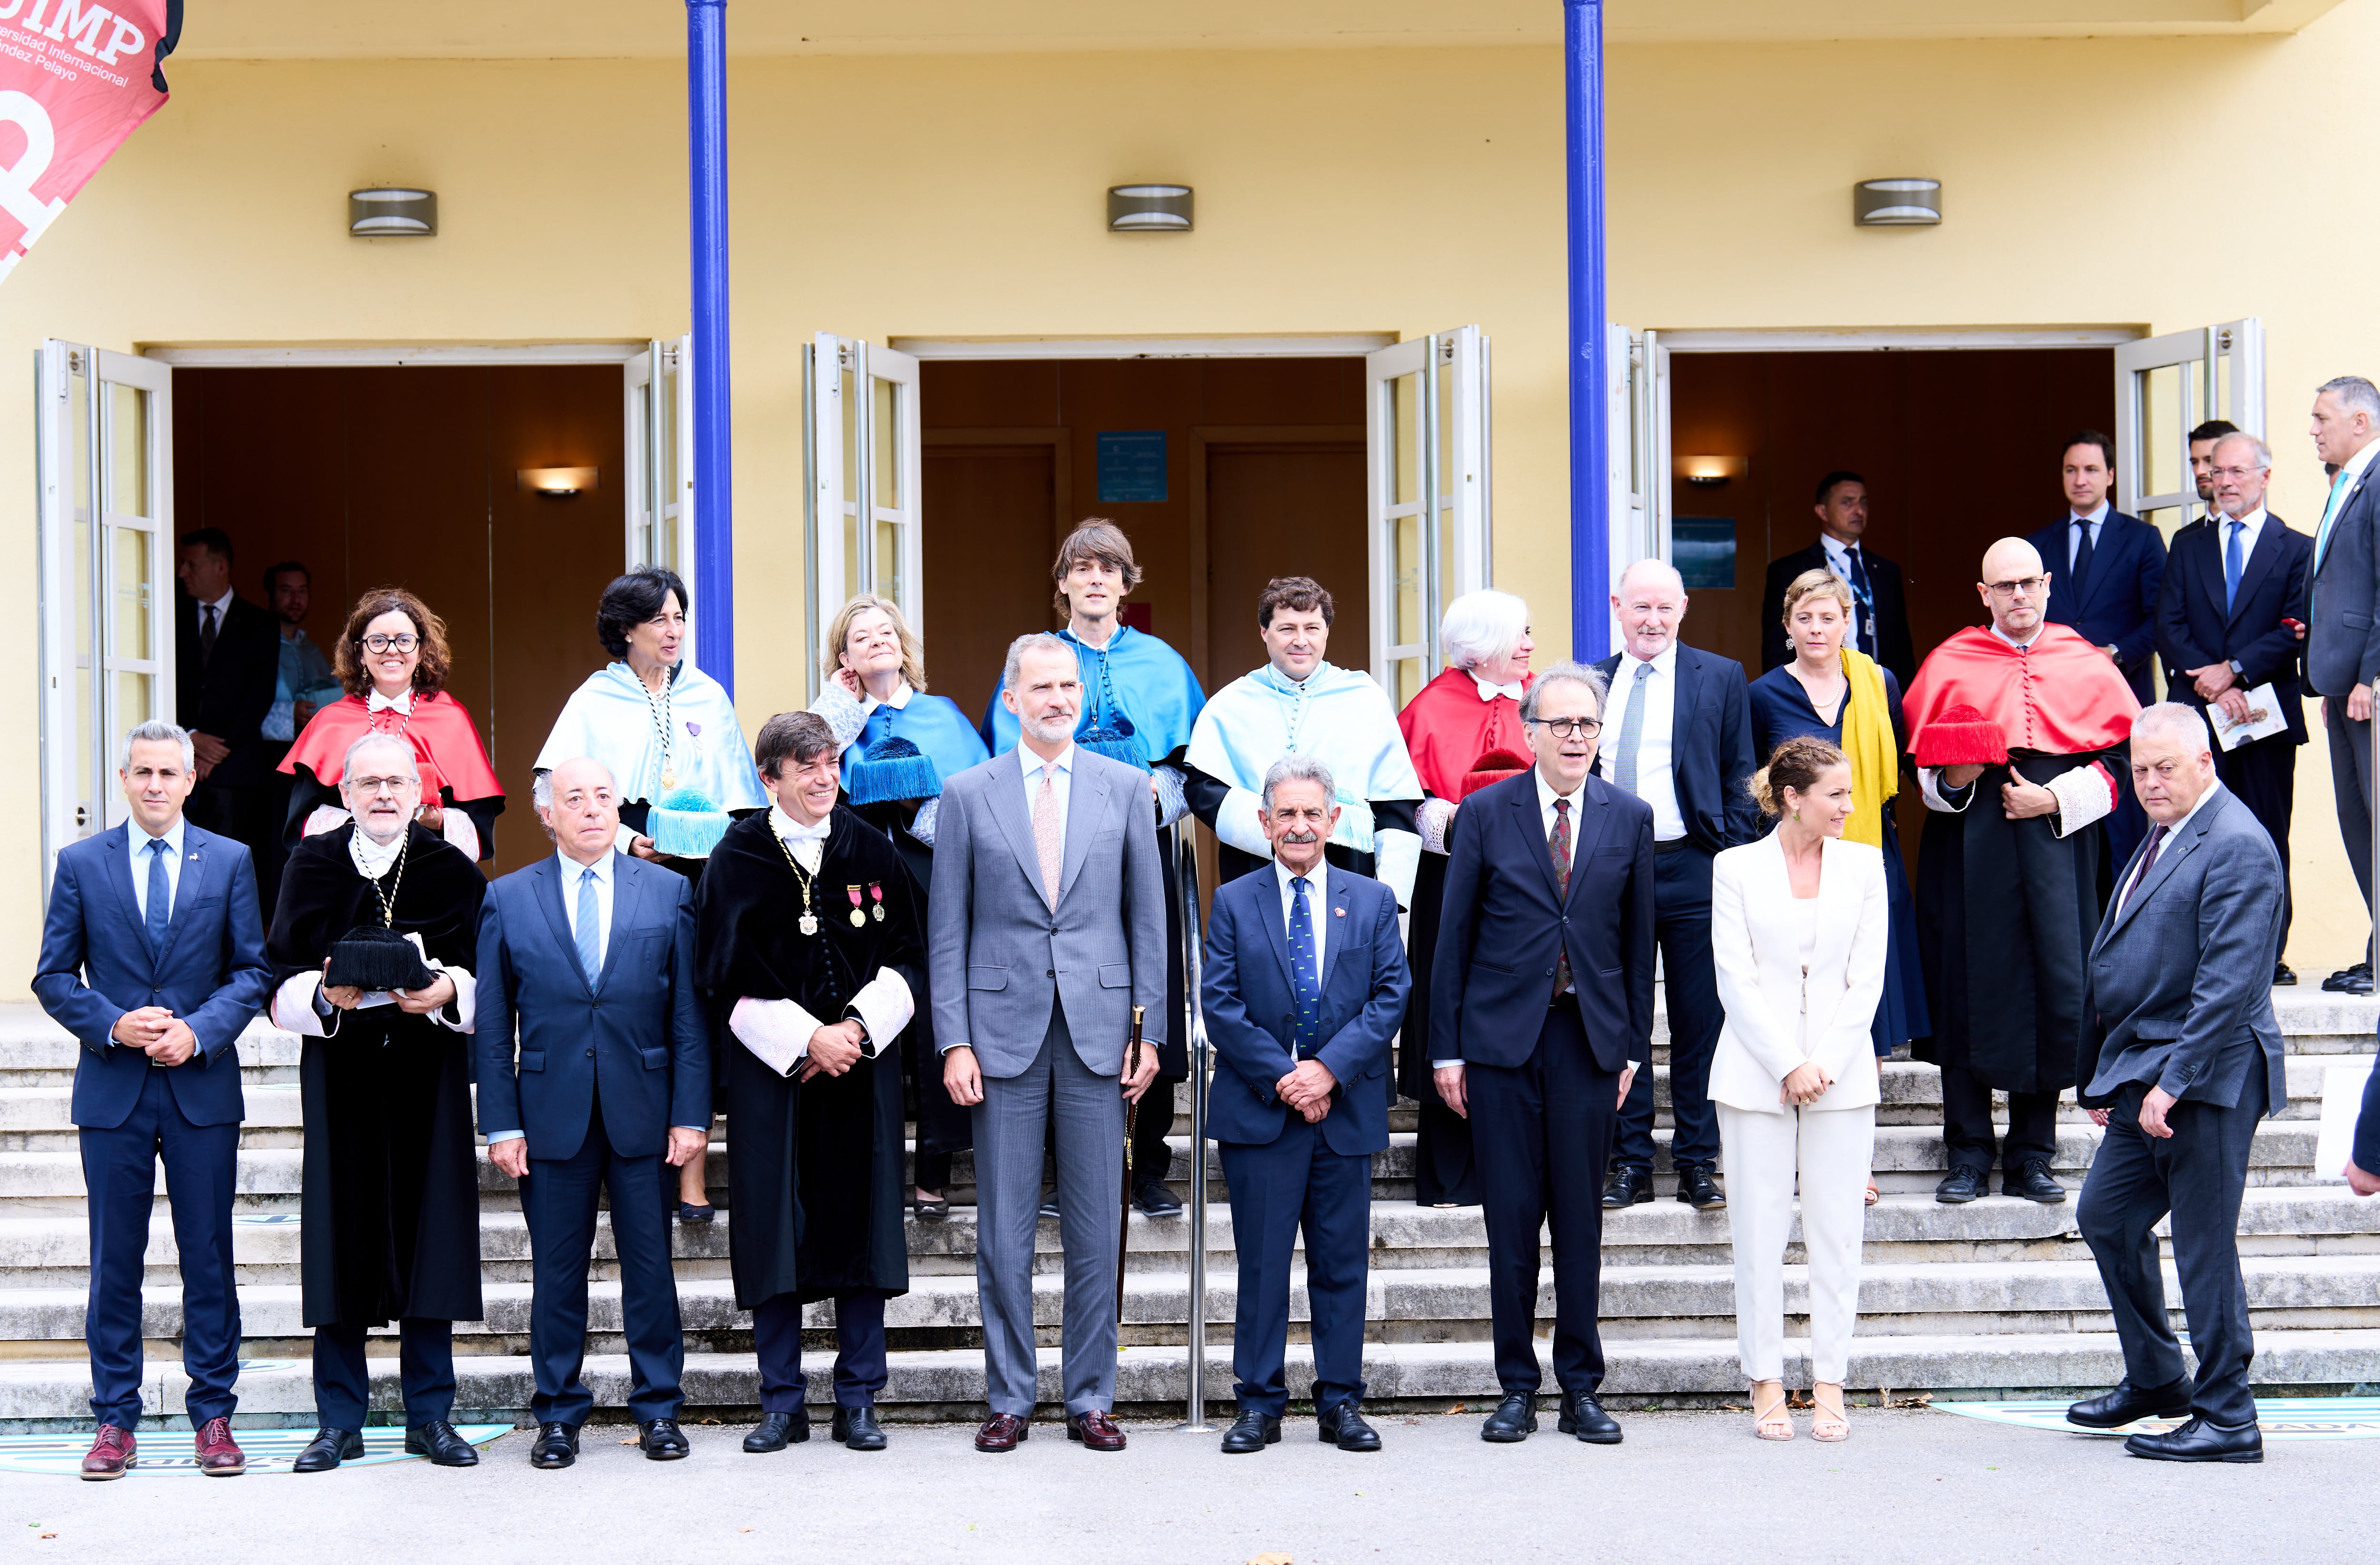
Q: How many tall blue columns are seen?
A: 2